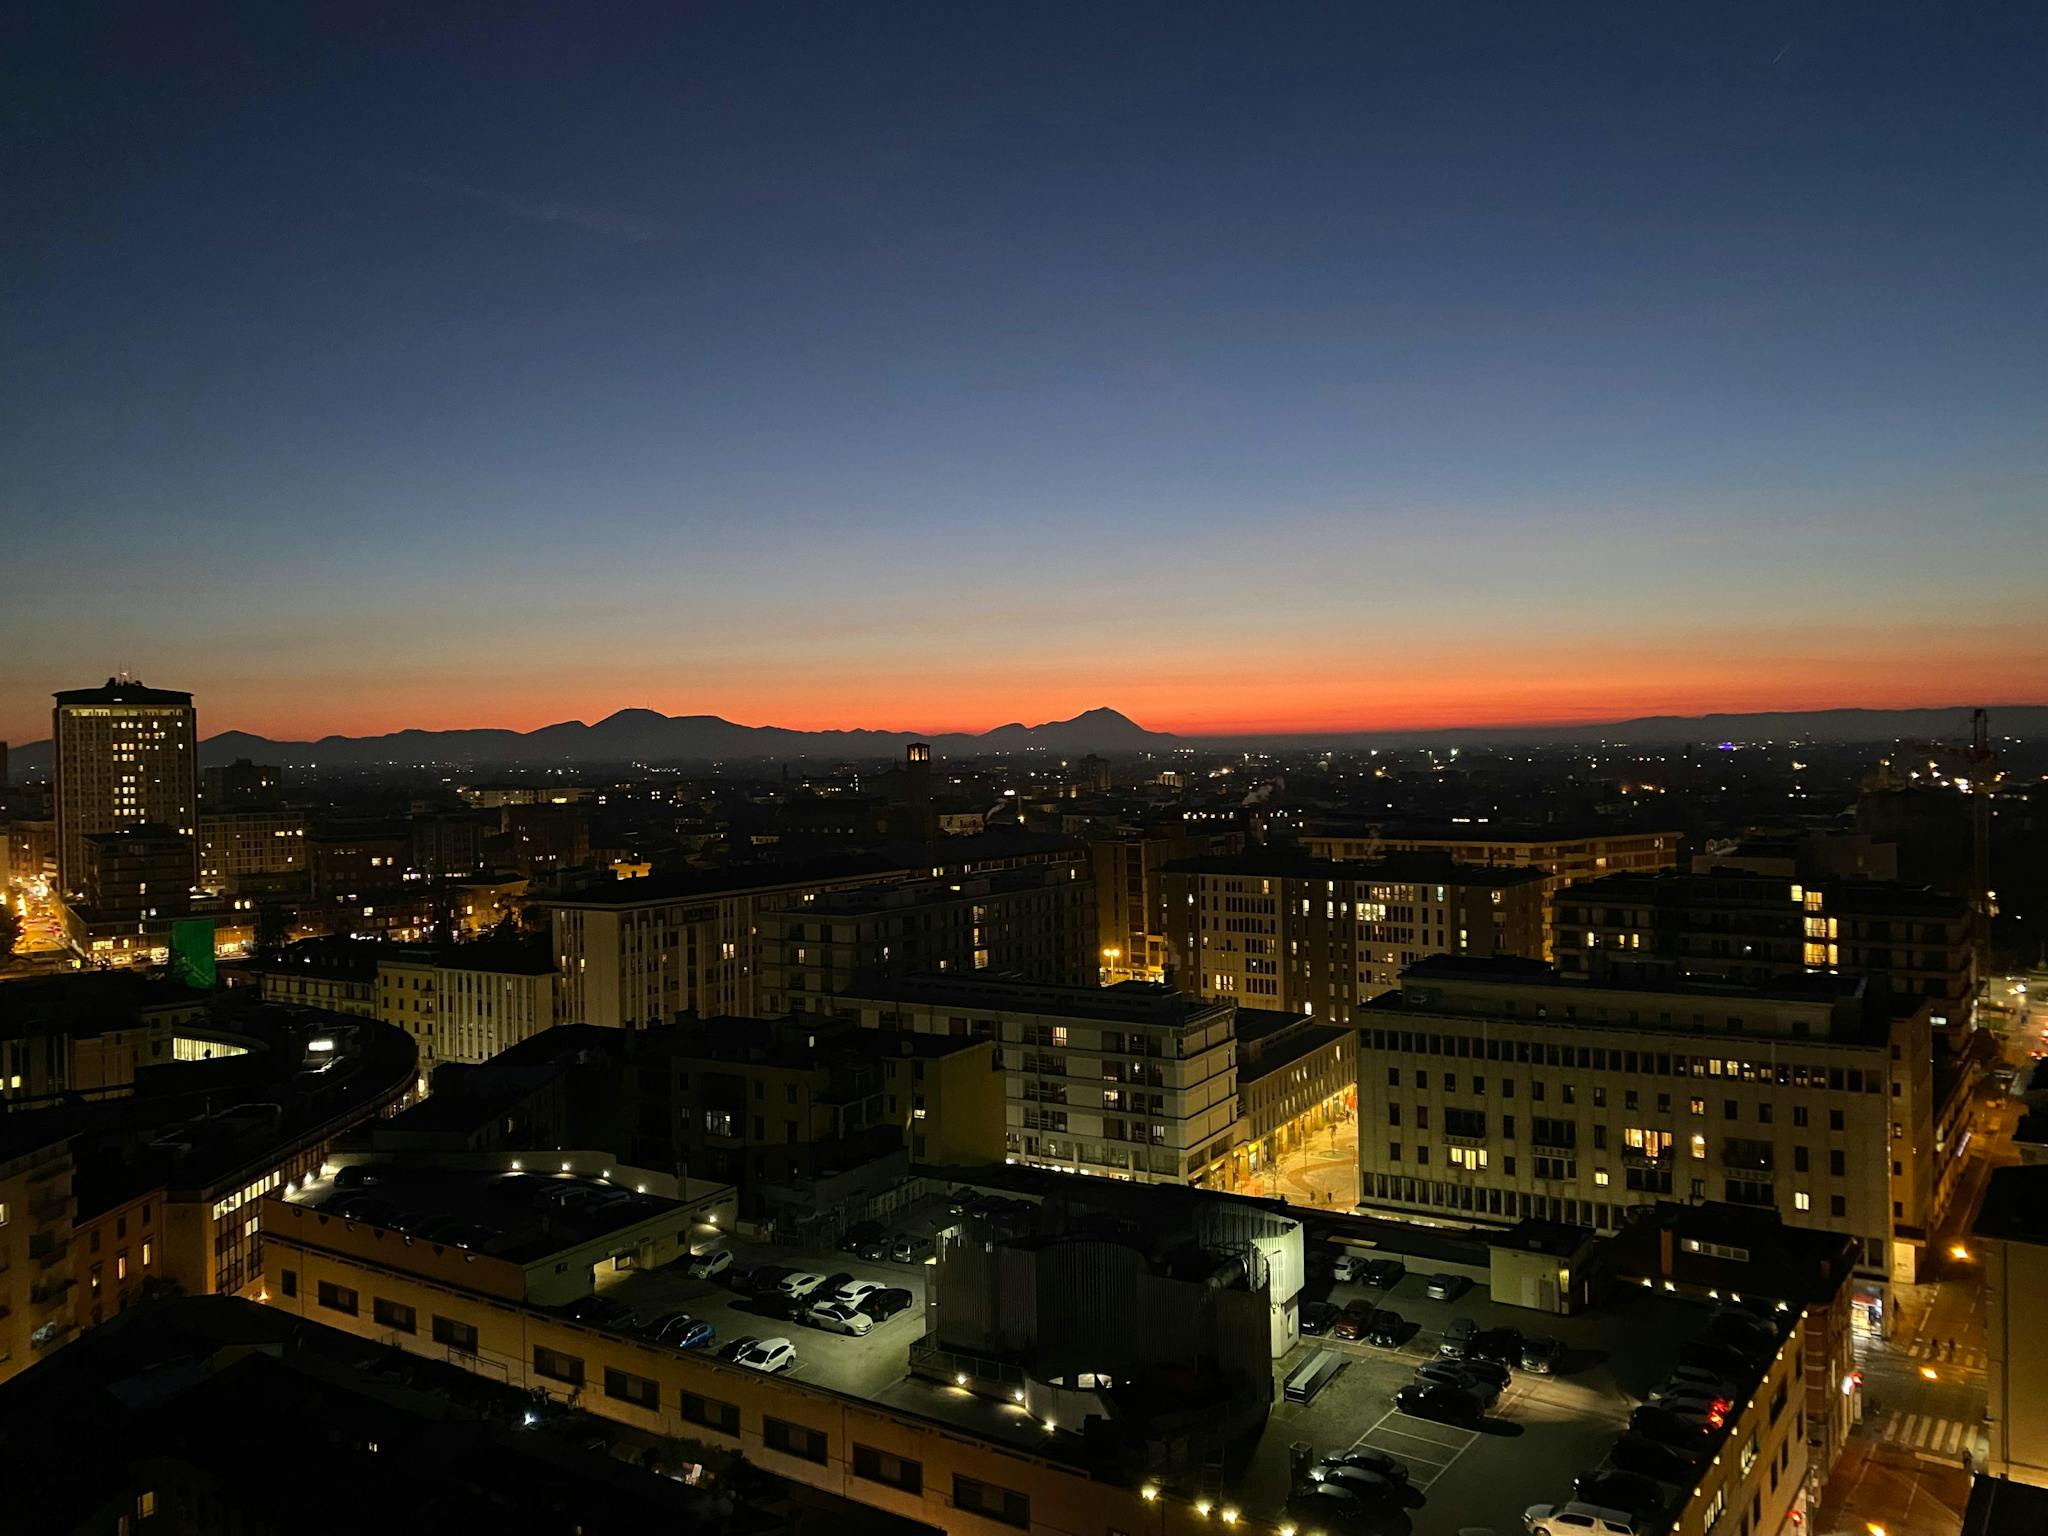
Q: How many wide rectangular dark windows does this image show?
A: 9